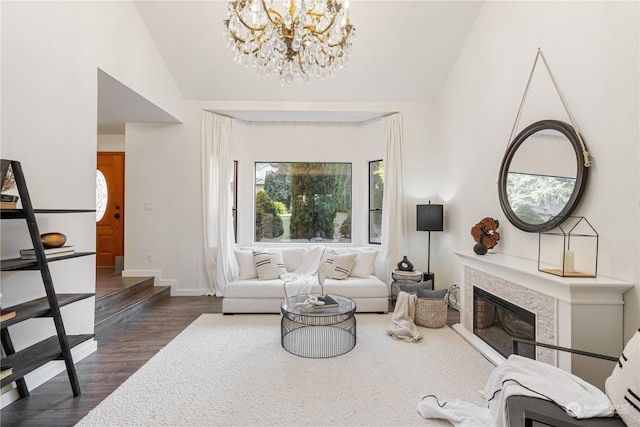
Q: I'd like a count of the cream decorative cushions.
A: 5